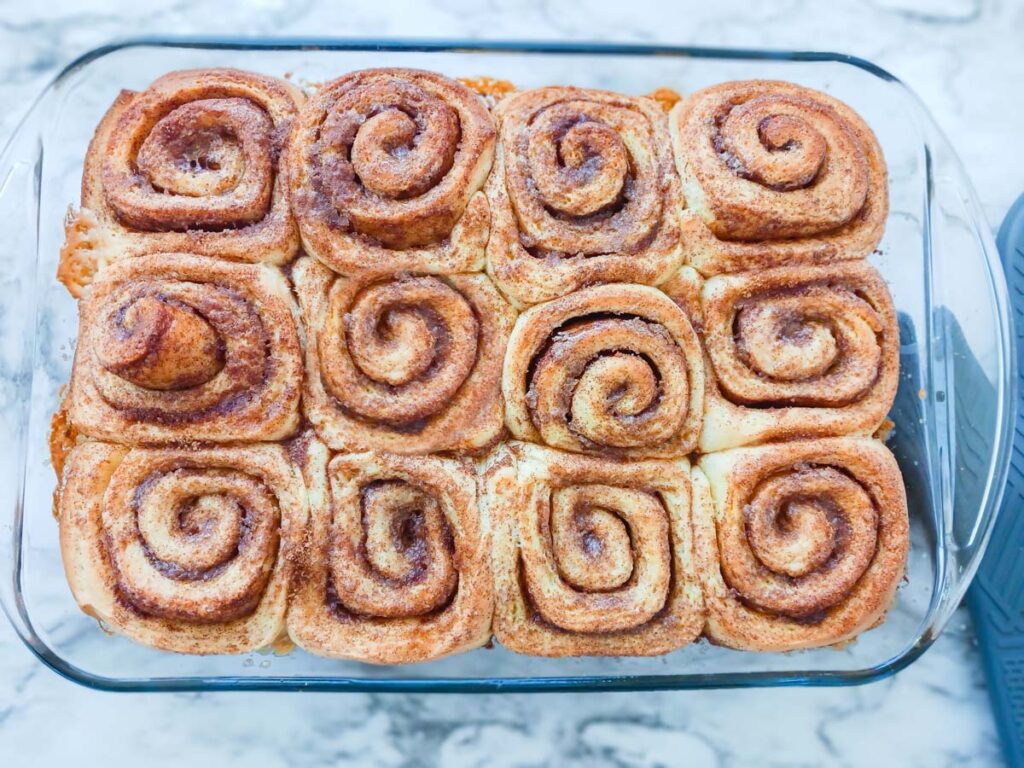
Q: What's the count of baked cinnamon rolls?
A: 12